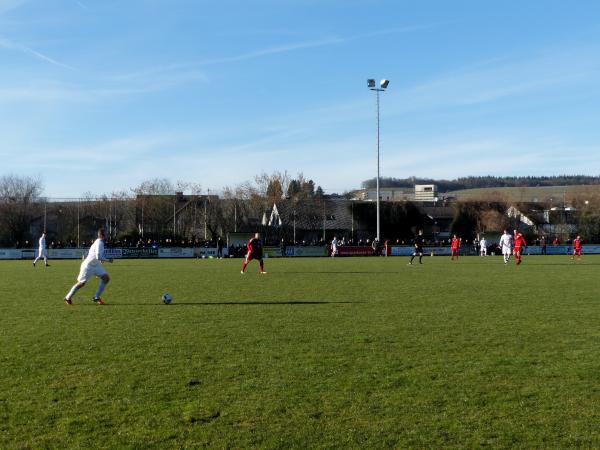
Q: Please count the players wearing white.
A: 5